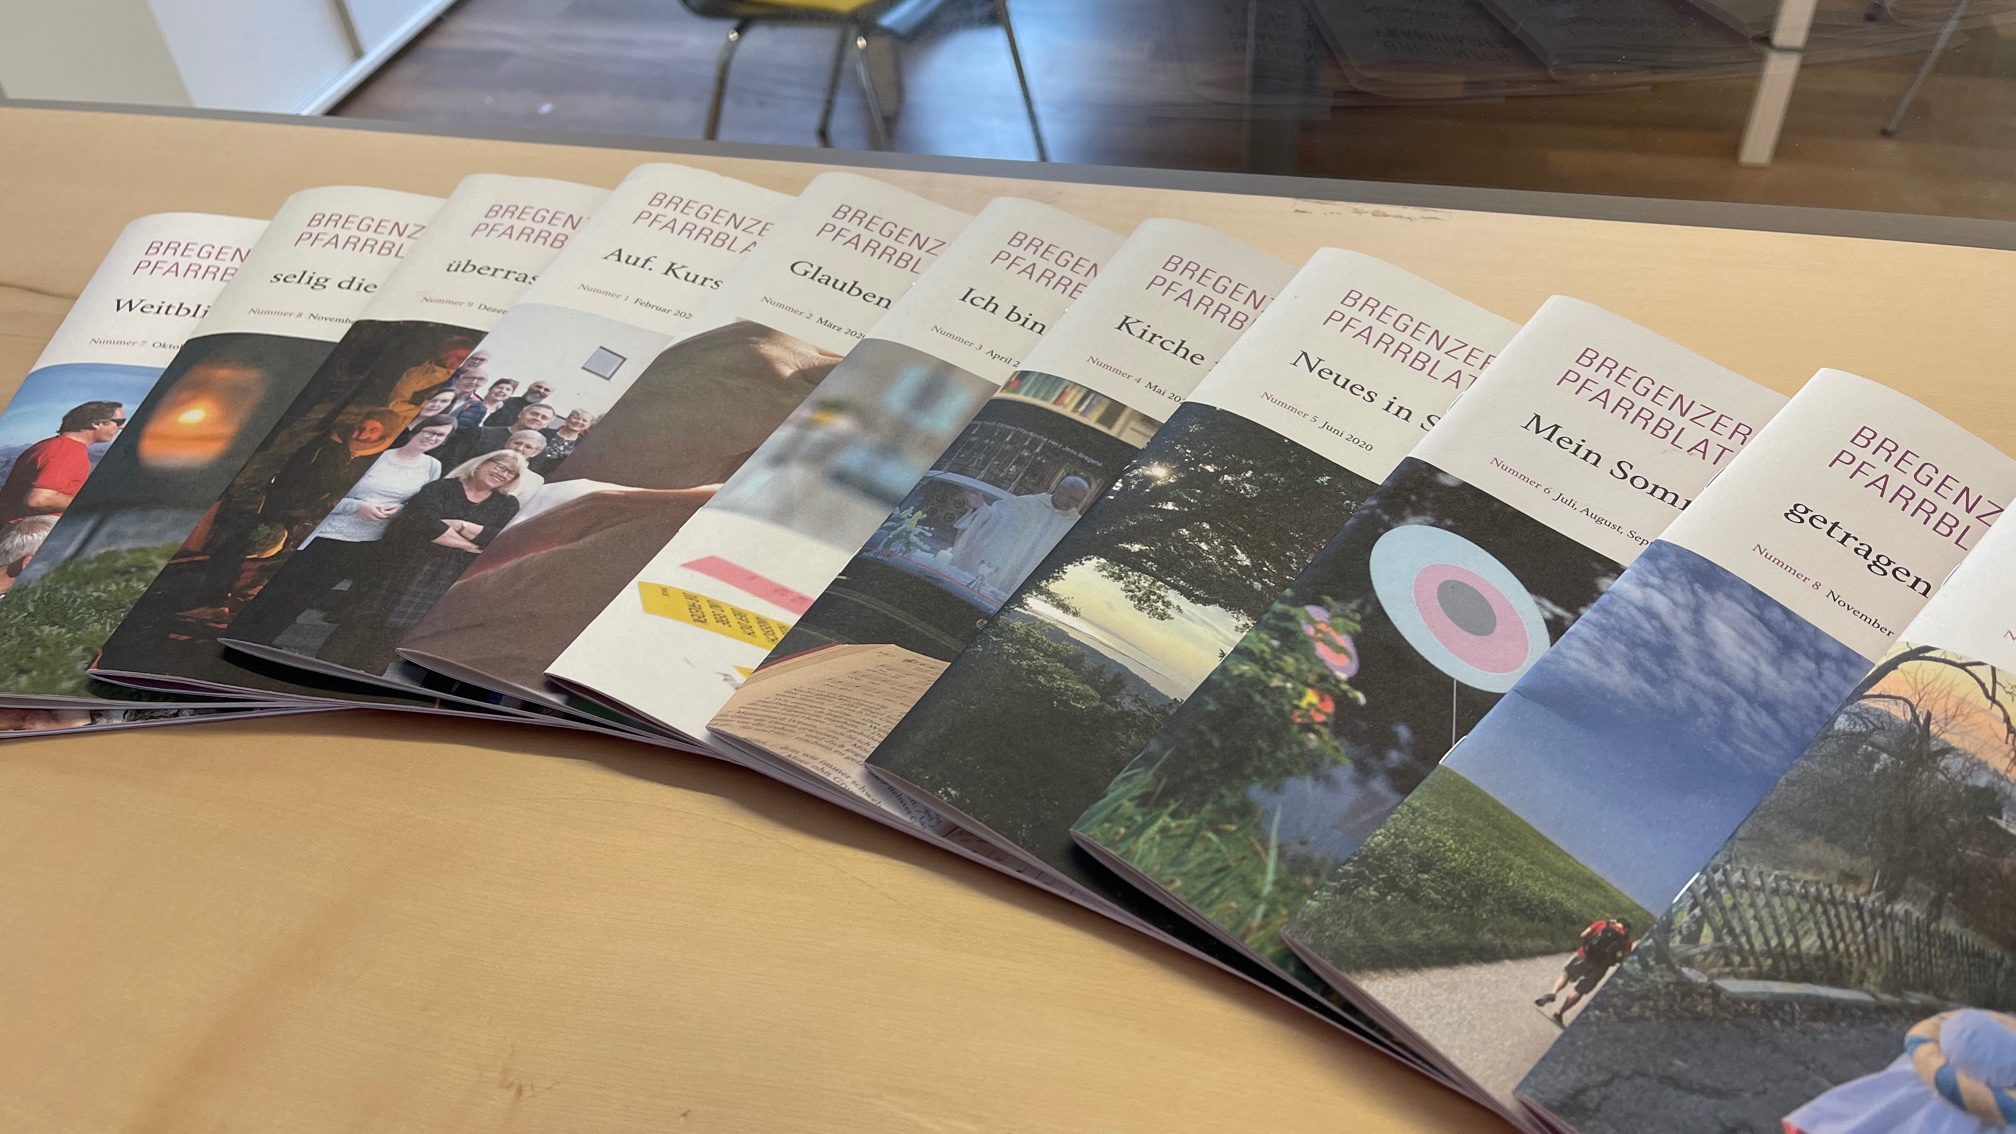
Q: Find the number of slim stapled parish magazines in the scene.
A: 11